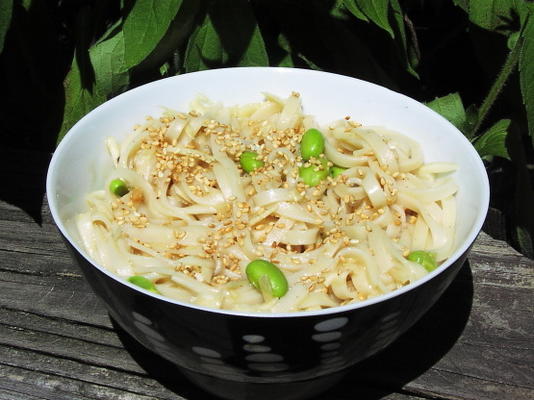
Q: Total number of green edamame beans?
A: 8